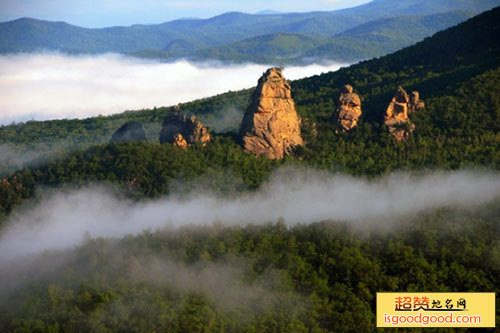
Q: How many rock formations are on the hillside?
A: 5